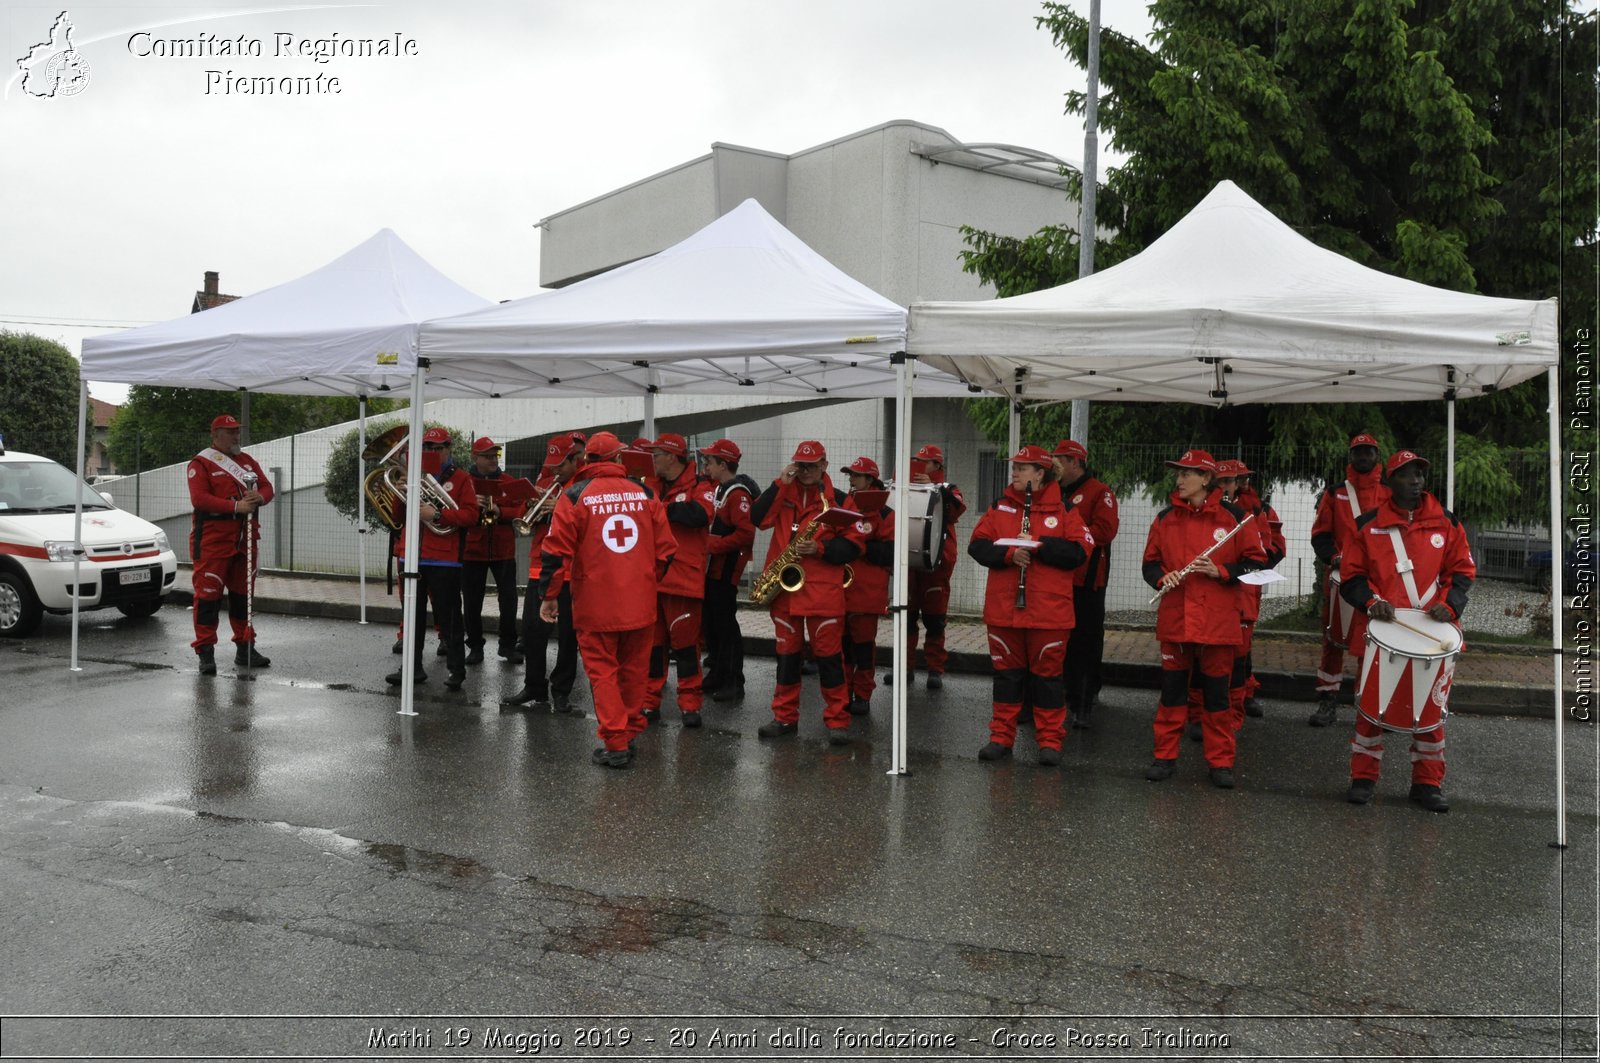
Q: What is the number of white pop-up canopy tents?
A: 3